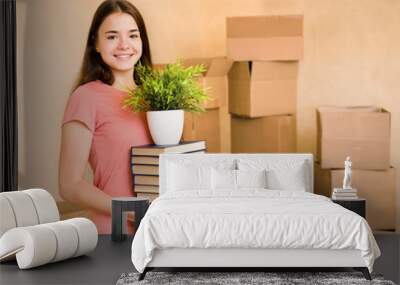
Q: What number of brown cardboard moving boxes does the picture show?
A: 7